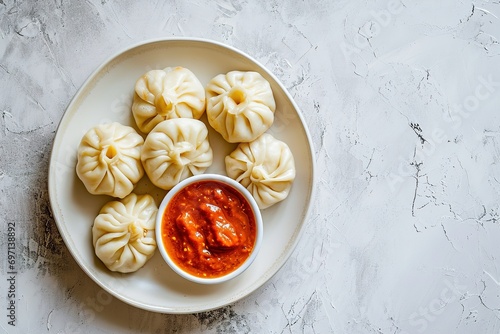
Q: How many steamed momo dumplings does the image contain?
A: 6